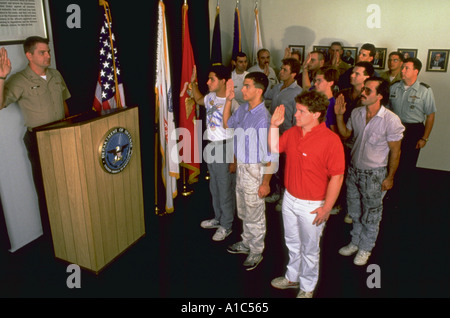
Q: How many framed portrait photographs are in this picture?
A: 6